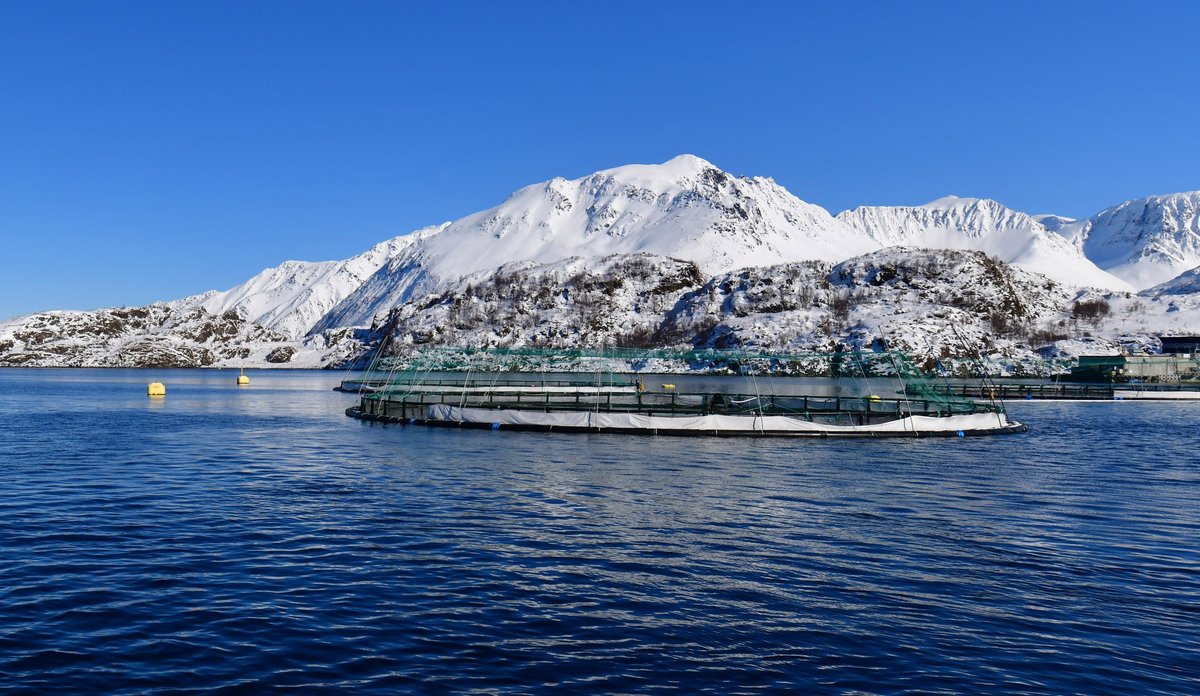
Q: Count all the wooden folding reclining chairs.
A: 0